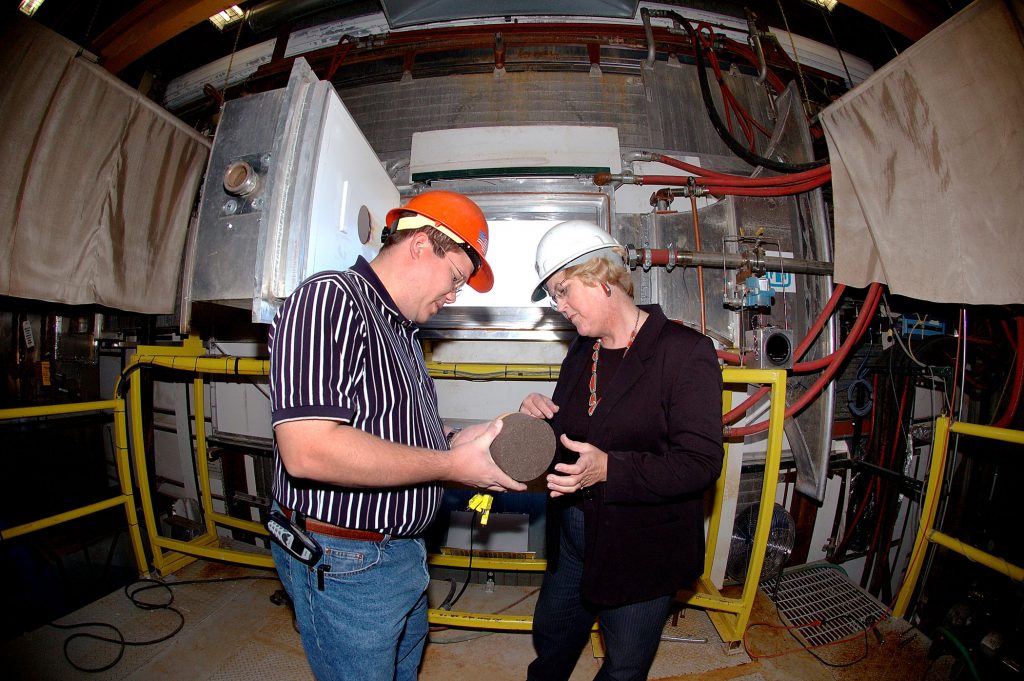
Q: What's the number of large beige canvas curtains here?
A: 2